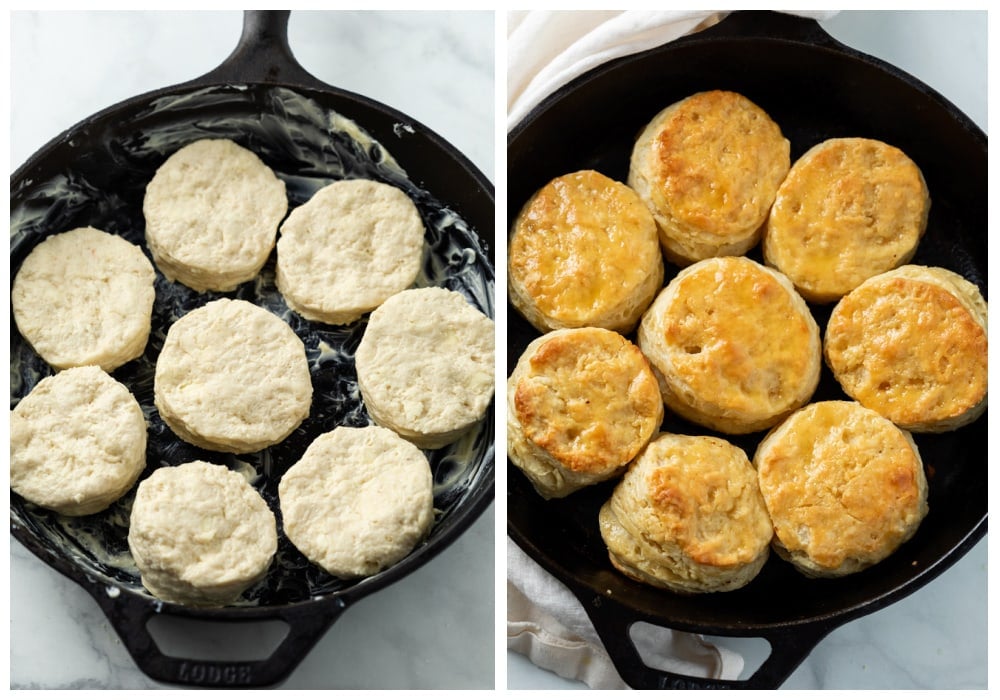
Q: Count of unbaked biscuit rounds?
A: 8